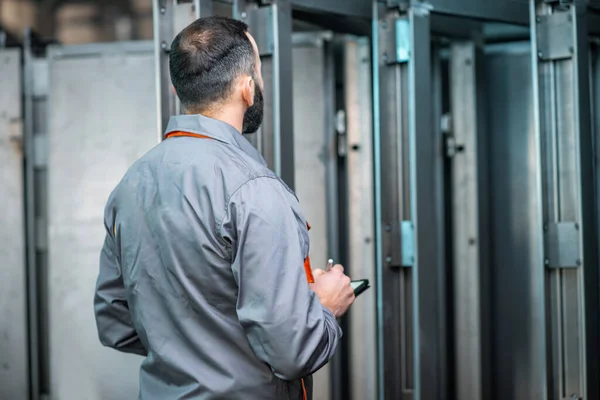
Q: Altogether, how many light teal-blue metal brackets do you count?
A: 2